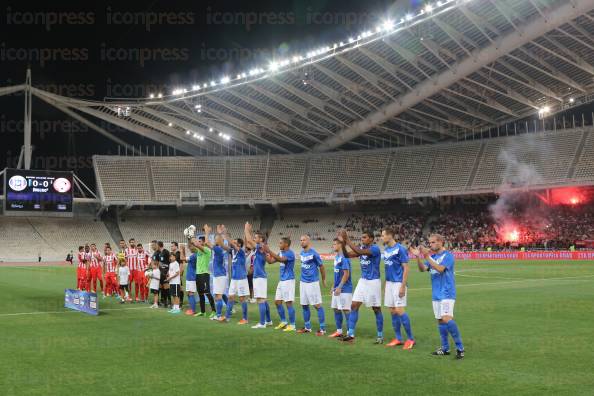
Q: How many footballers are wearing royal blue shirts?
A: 10